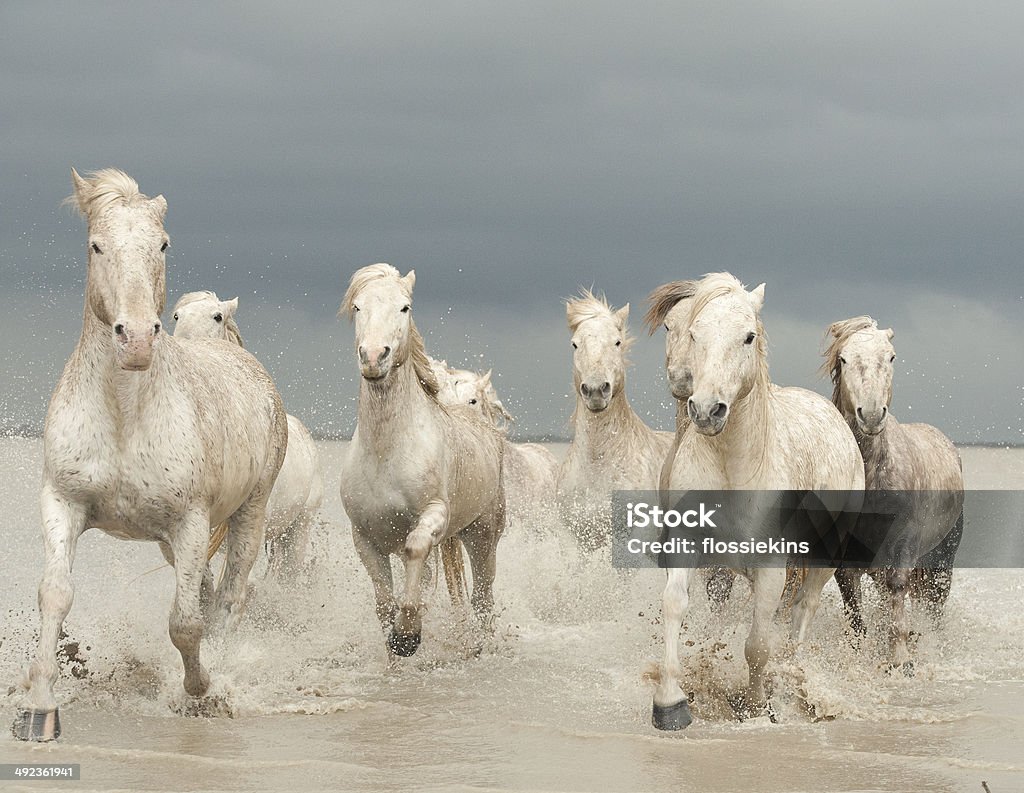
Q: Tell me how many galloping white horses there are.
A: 8